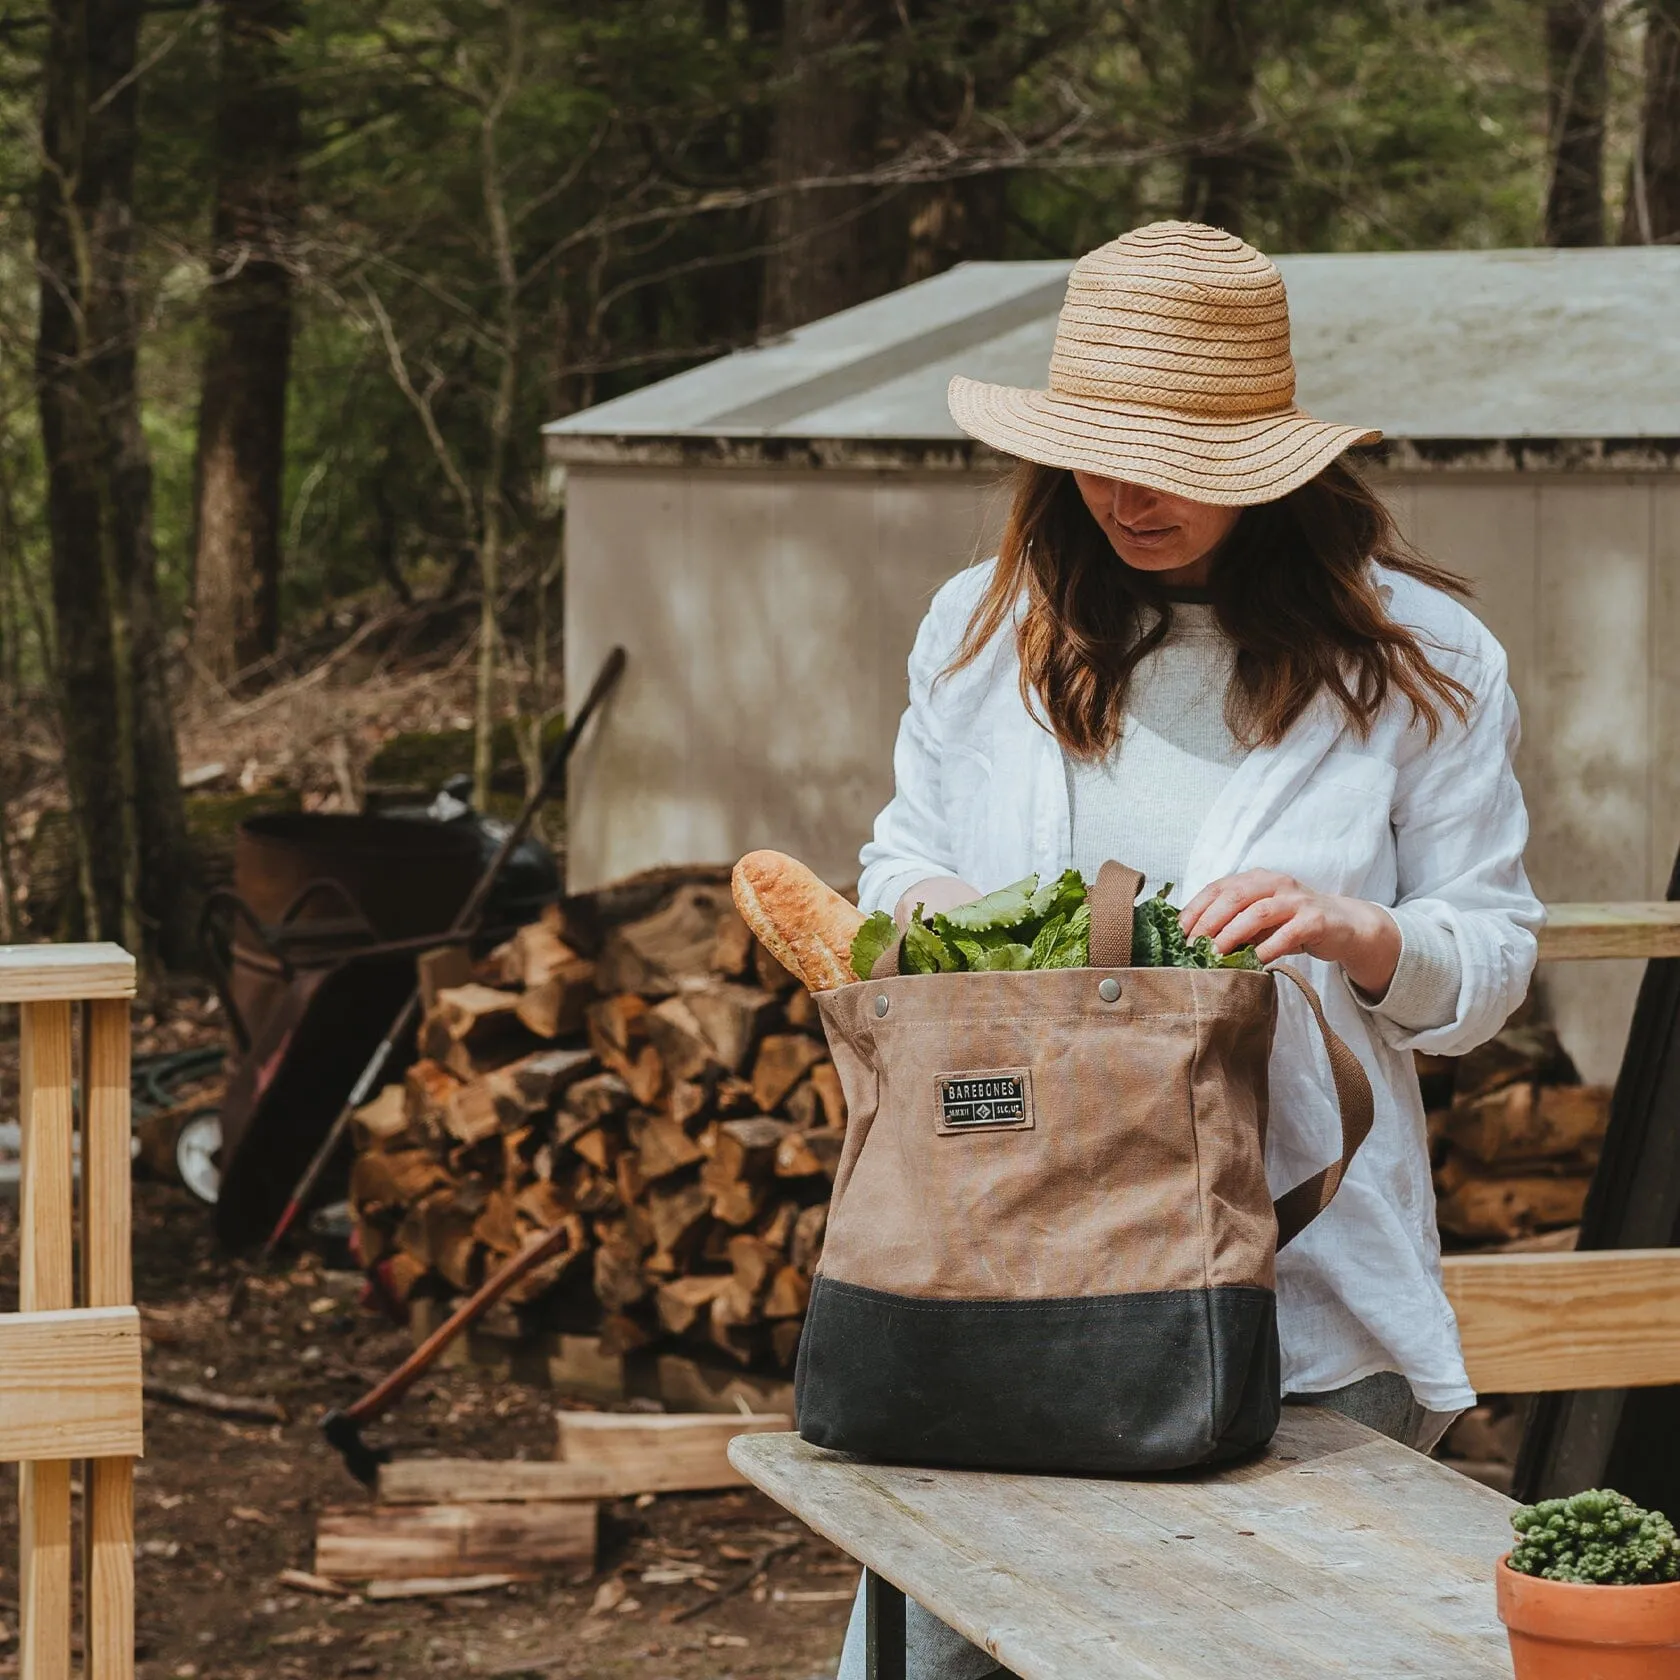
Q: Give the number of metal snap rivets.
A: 2